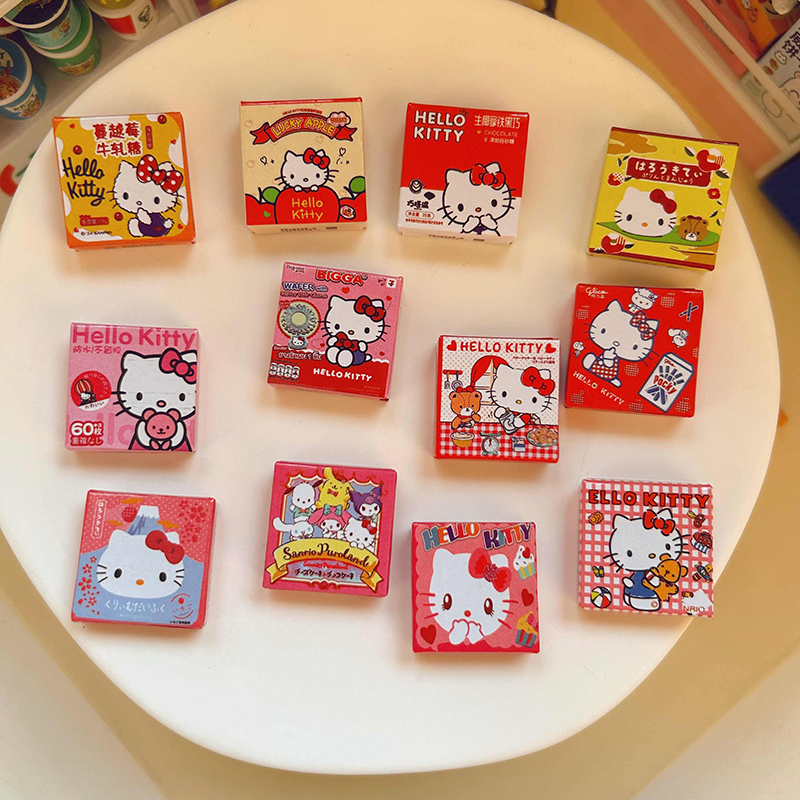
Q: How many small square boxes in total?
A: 12